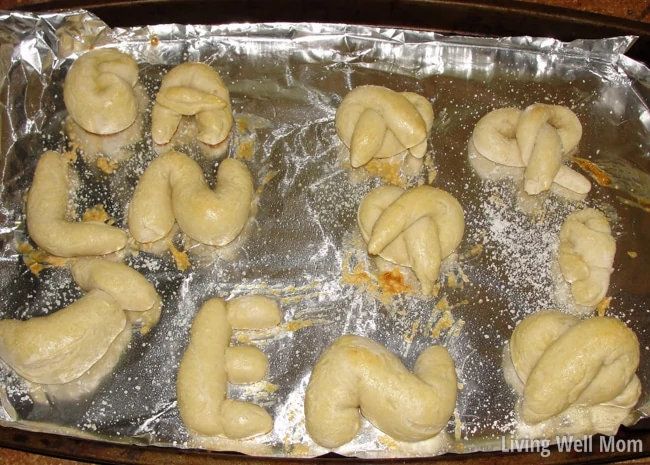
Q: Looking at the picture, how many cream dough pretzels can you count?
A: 12